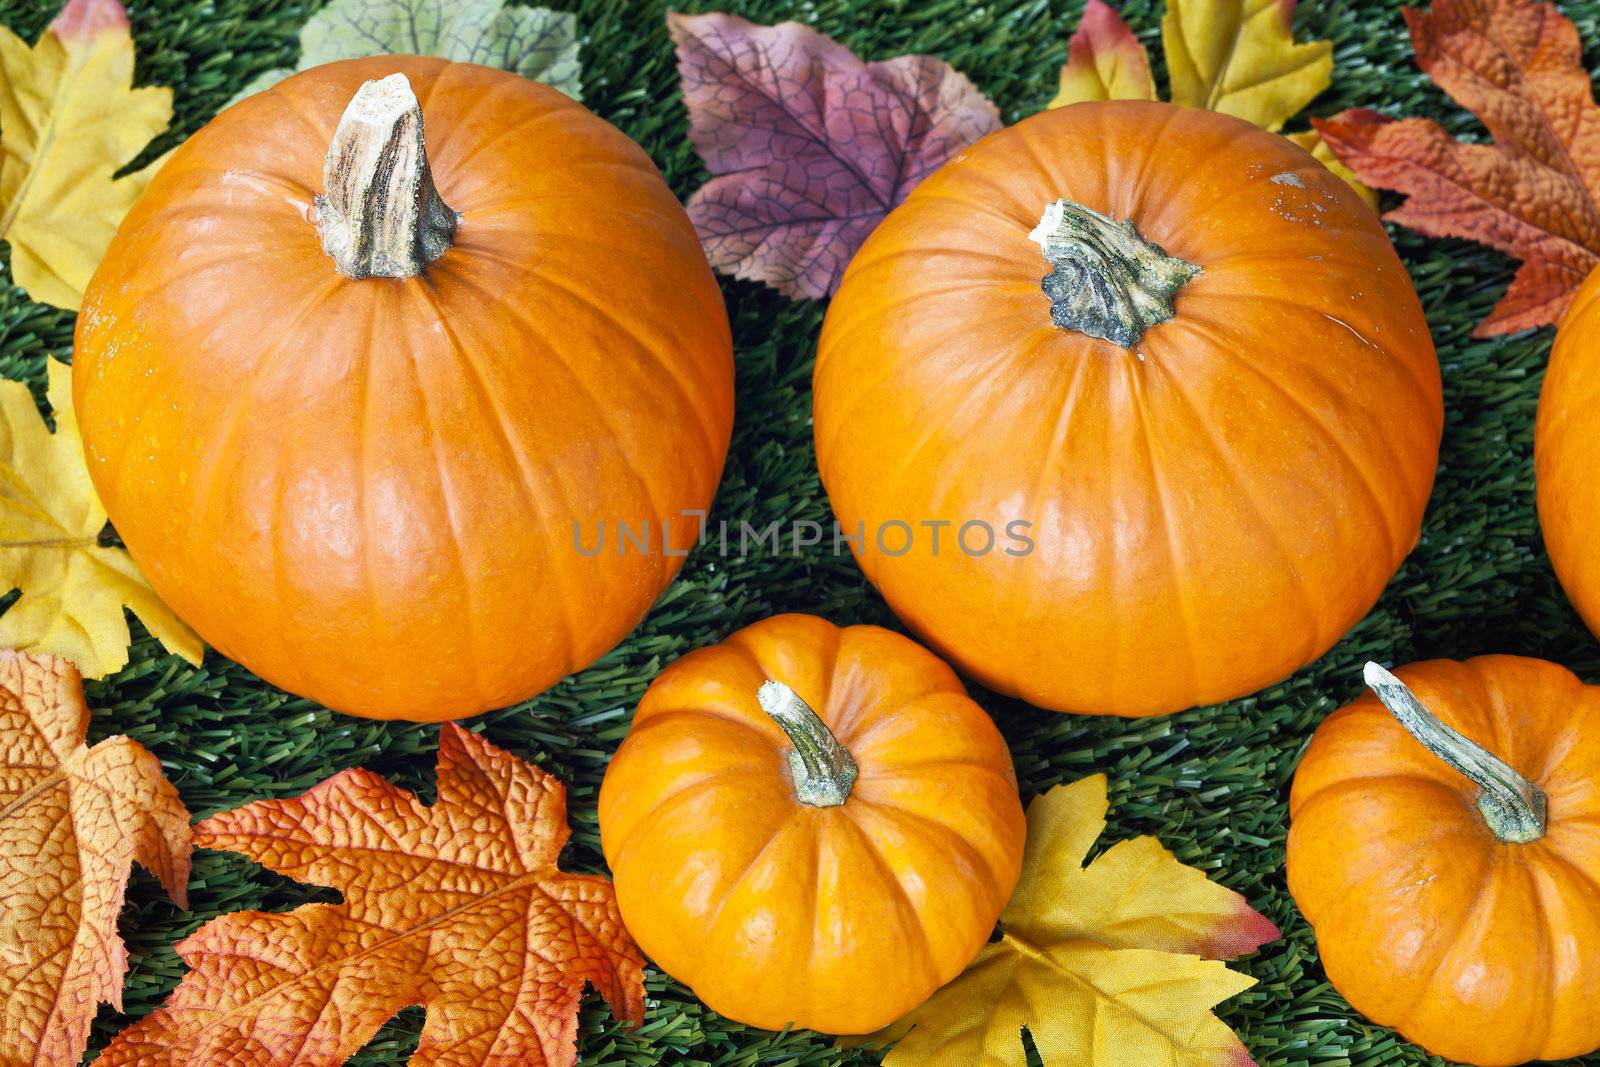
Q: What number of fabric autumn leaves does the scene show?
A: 9